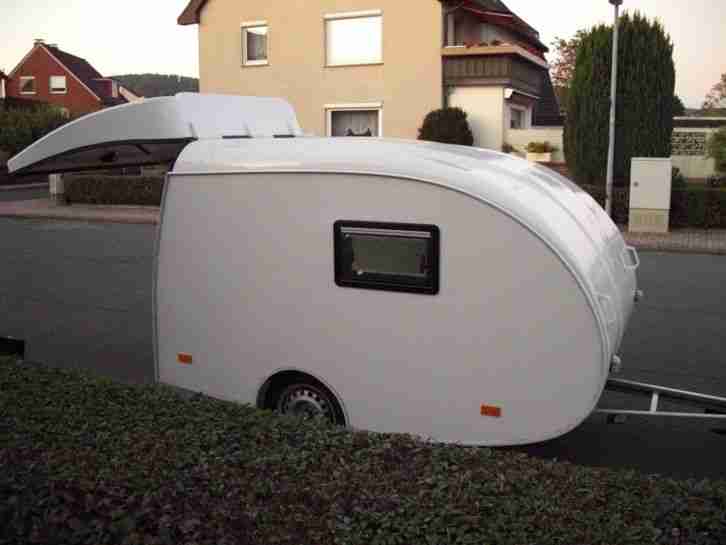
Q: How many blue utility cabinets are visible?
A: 0